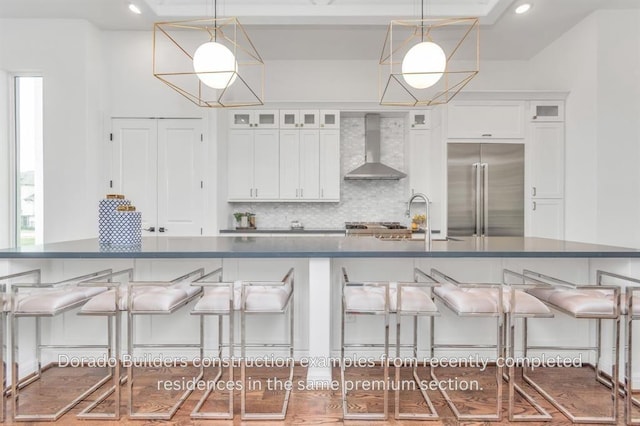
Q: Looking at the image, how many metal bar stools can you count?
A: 6